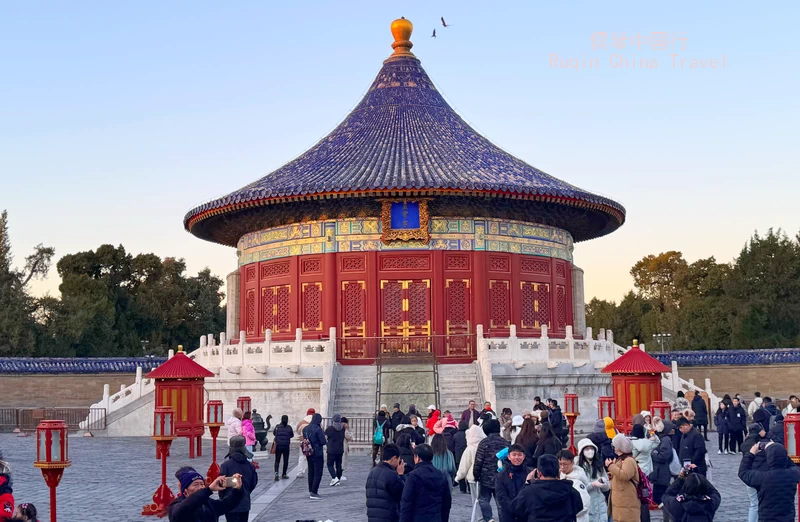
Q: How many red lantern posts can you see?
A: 8